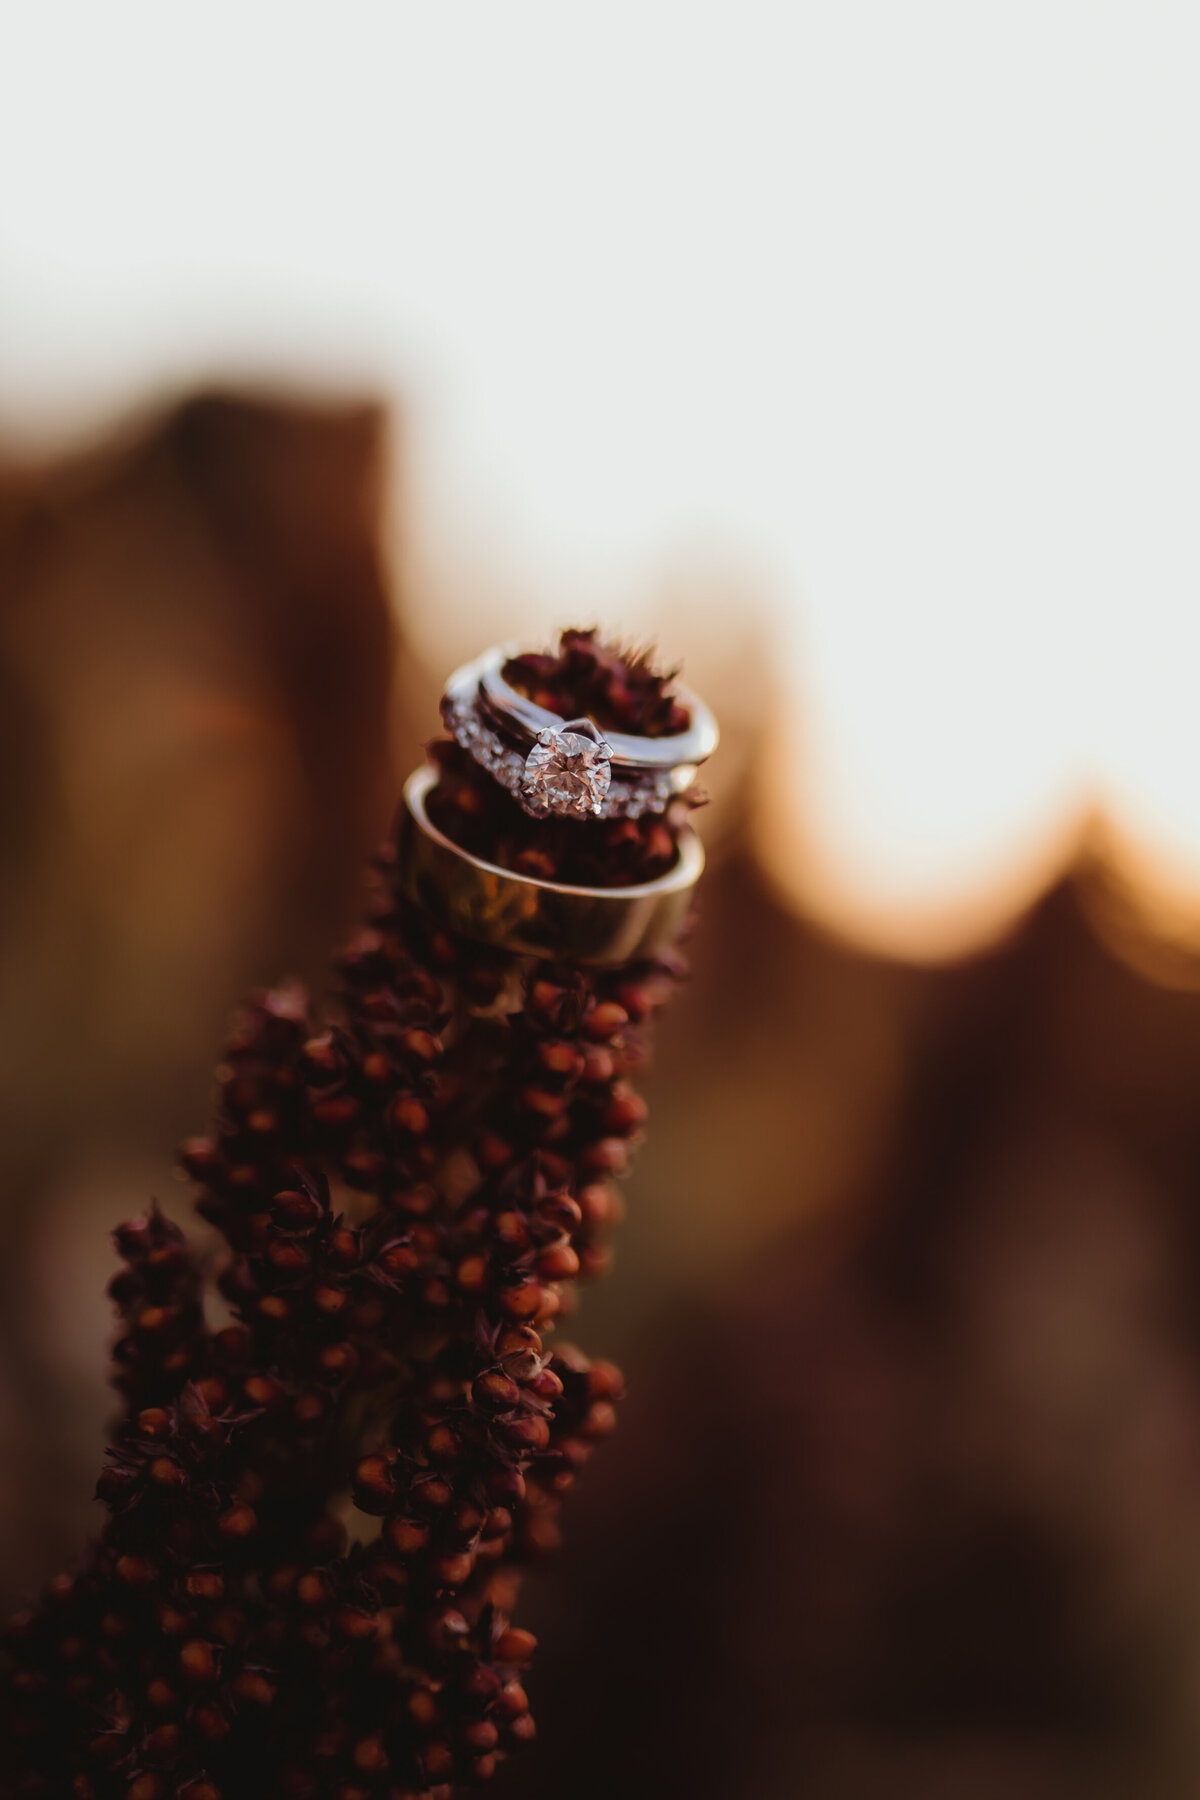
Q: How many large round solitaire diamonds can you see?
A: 1